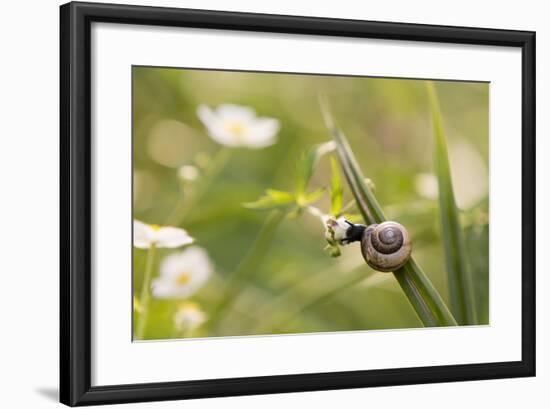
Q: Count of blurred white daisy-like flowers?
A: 4